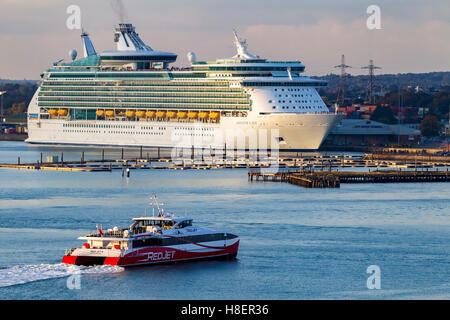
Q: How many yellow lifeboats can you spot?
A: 13